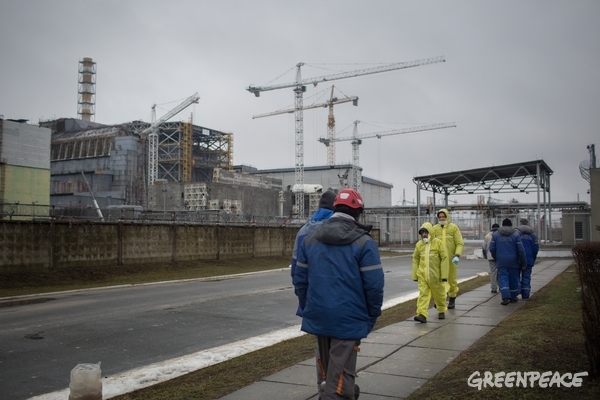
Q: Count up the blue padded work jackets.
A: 4